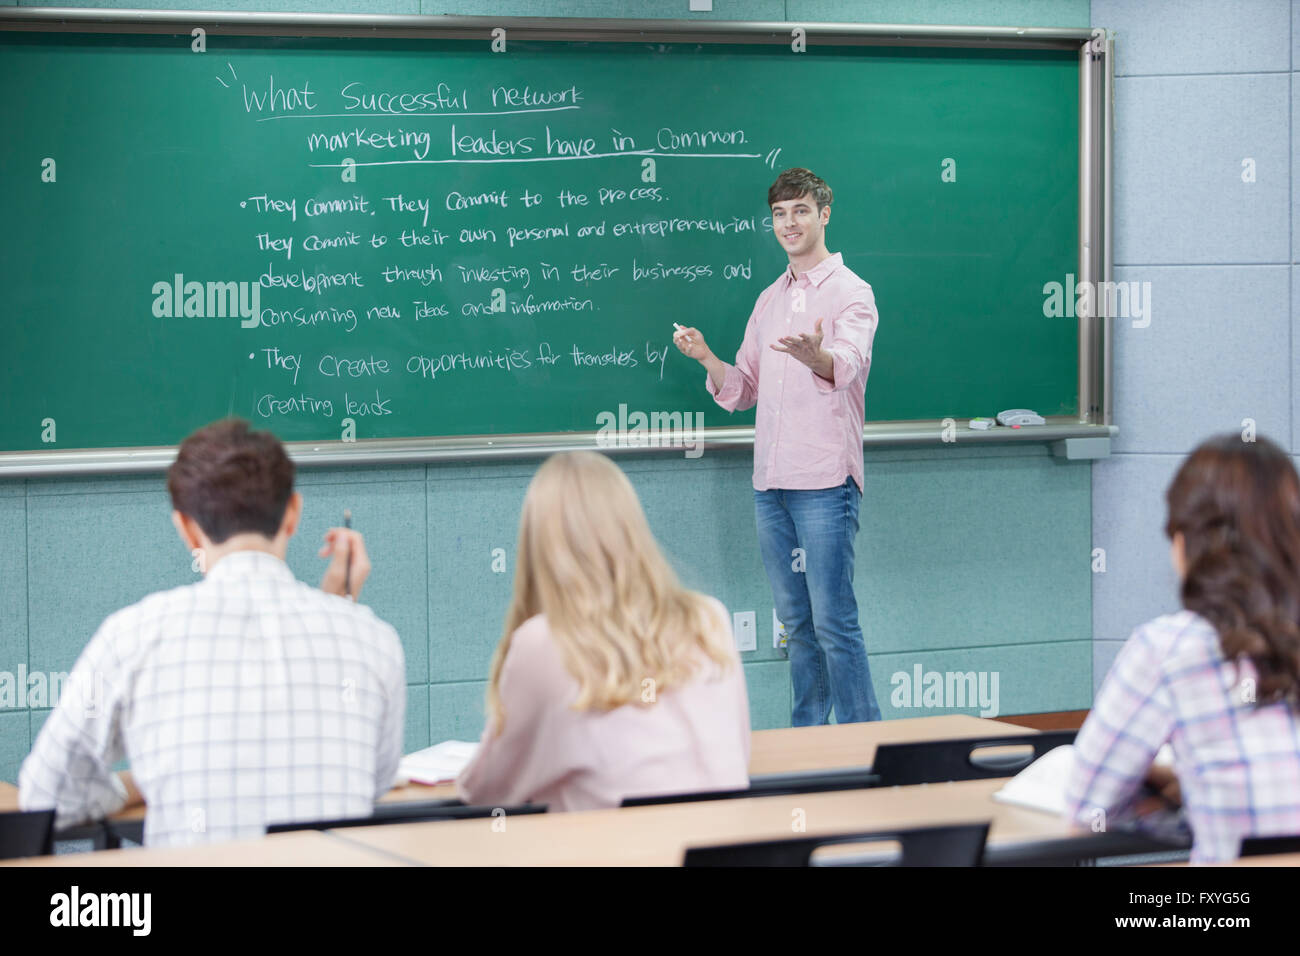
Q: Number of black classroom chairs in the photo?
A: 6